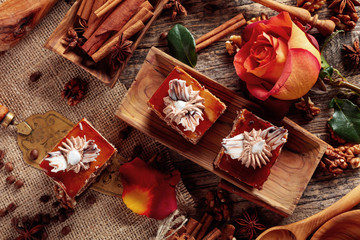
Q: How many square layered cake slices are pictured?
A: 3